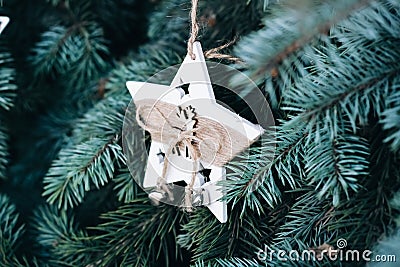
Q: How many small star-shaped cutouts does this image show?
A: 3